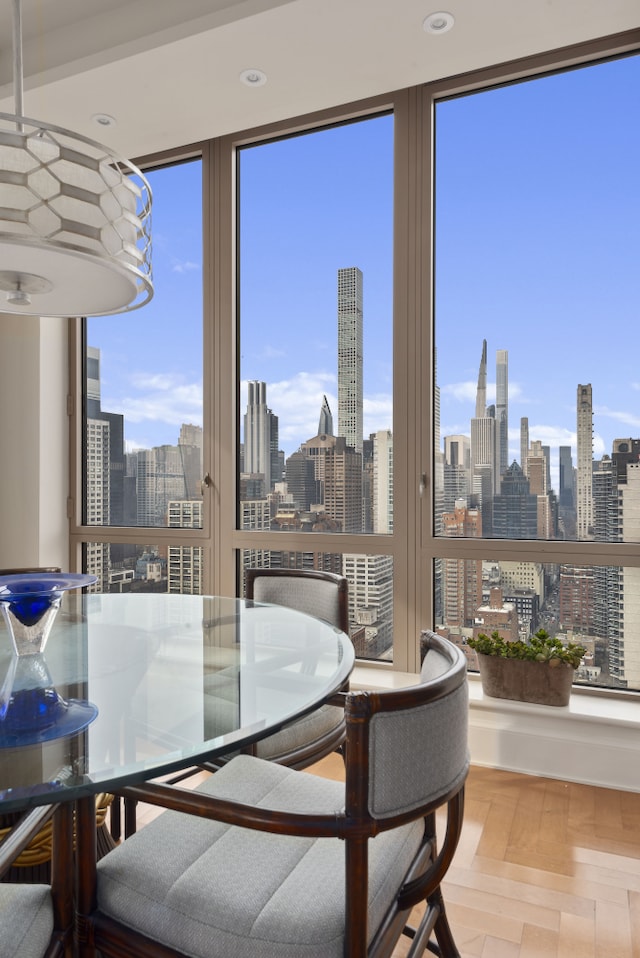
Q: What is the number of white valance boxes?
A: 0